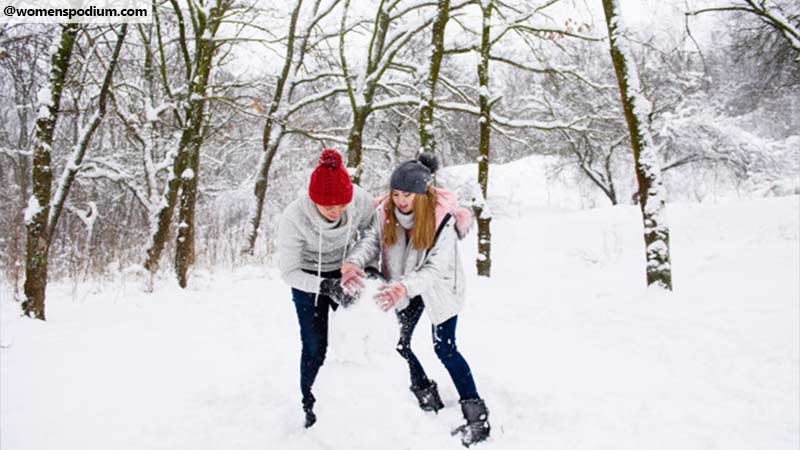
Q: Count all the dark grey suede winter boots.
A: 2